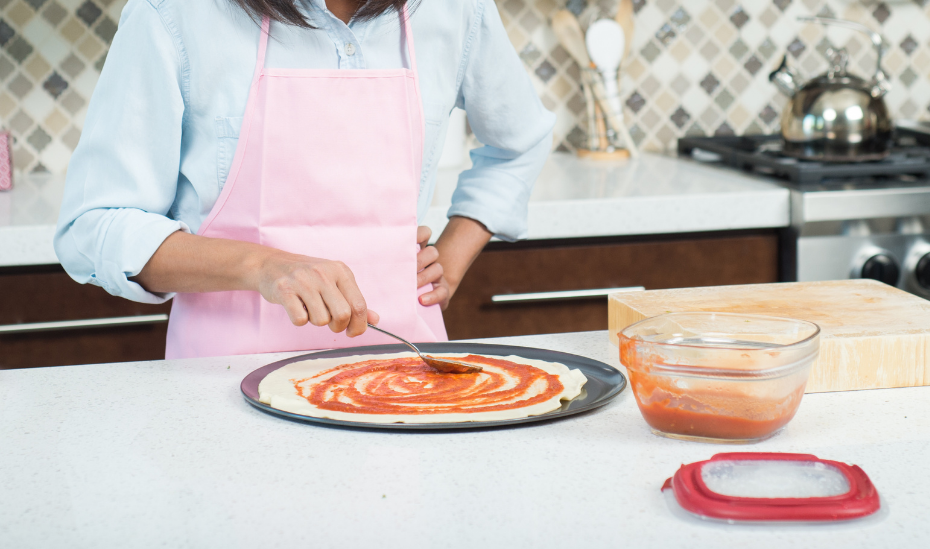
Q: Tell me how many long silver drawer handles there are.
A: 2